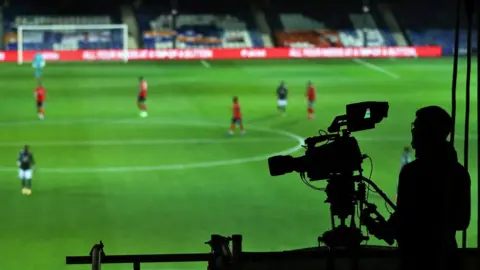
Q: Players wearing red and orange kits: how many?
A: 4